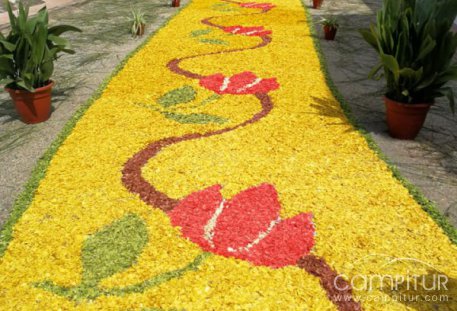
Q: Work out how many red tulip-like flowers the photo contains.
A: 4